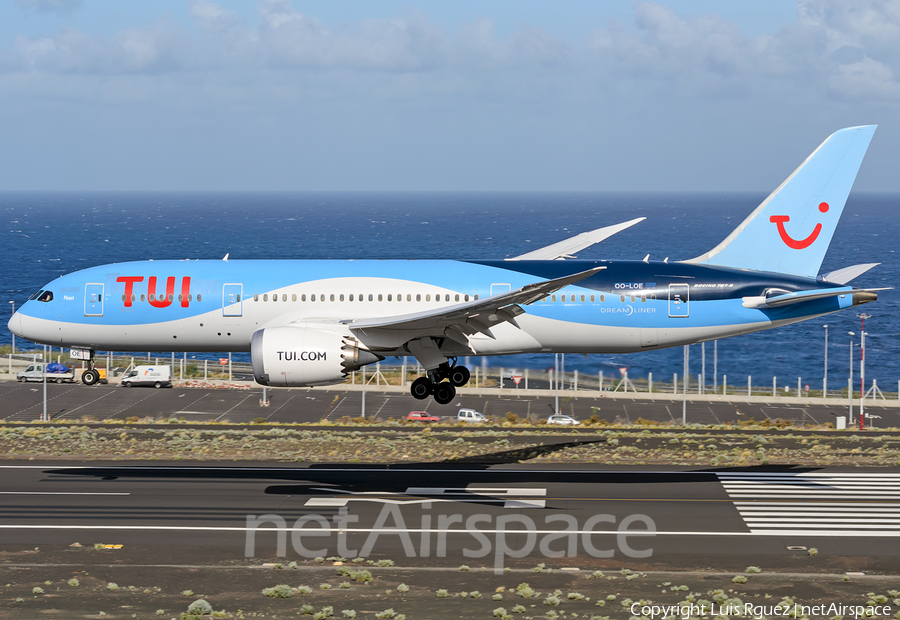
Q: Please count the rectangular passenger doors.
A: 4